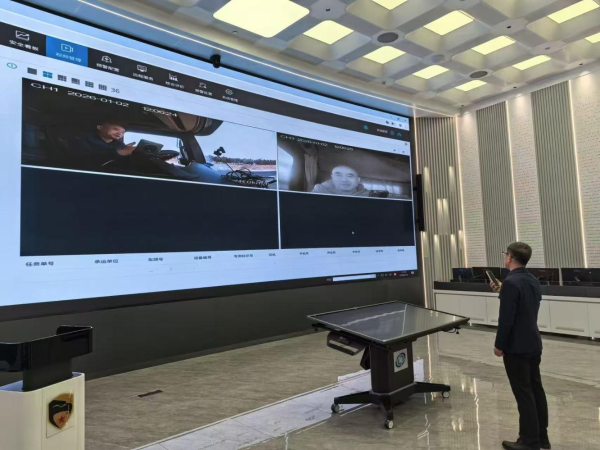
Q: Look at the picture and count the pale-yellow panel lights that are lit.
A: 11